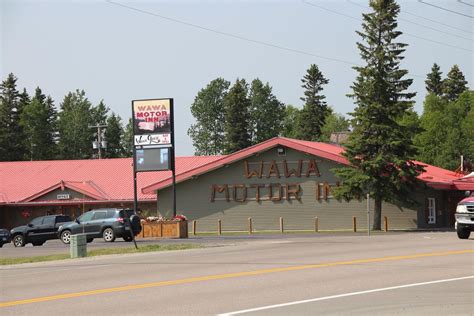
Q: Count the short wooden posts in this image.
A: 7